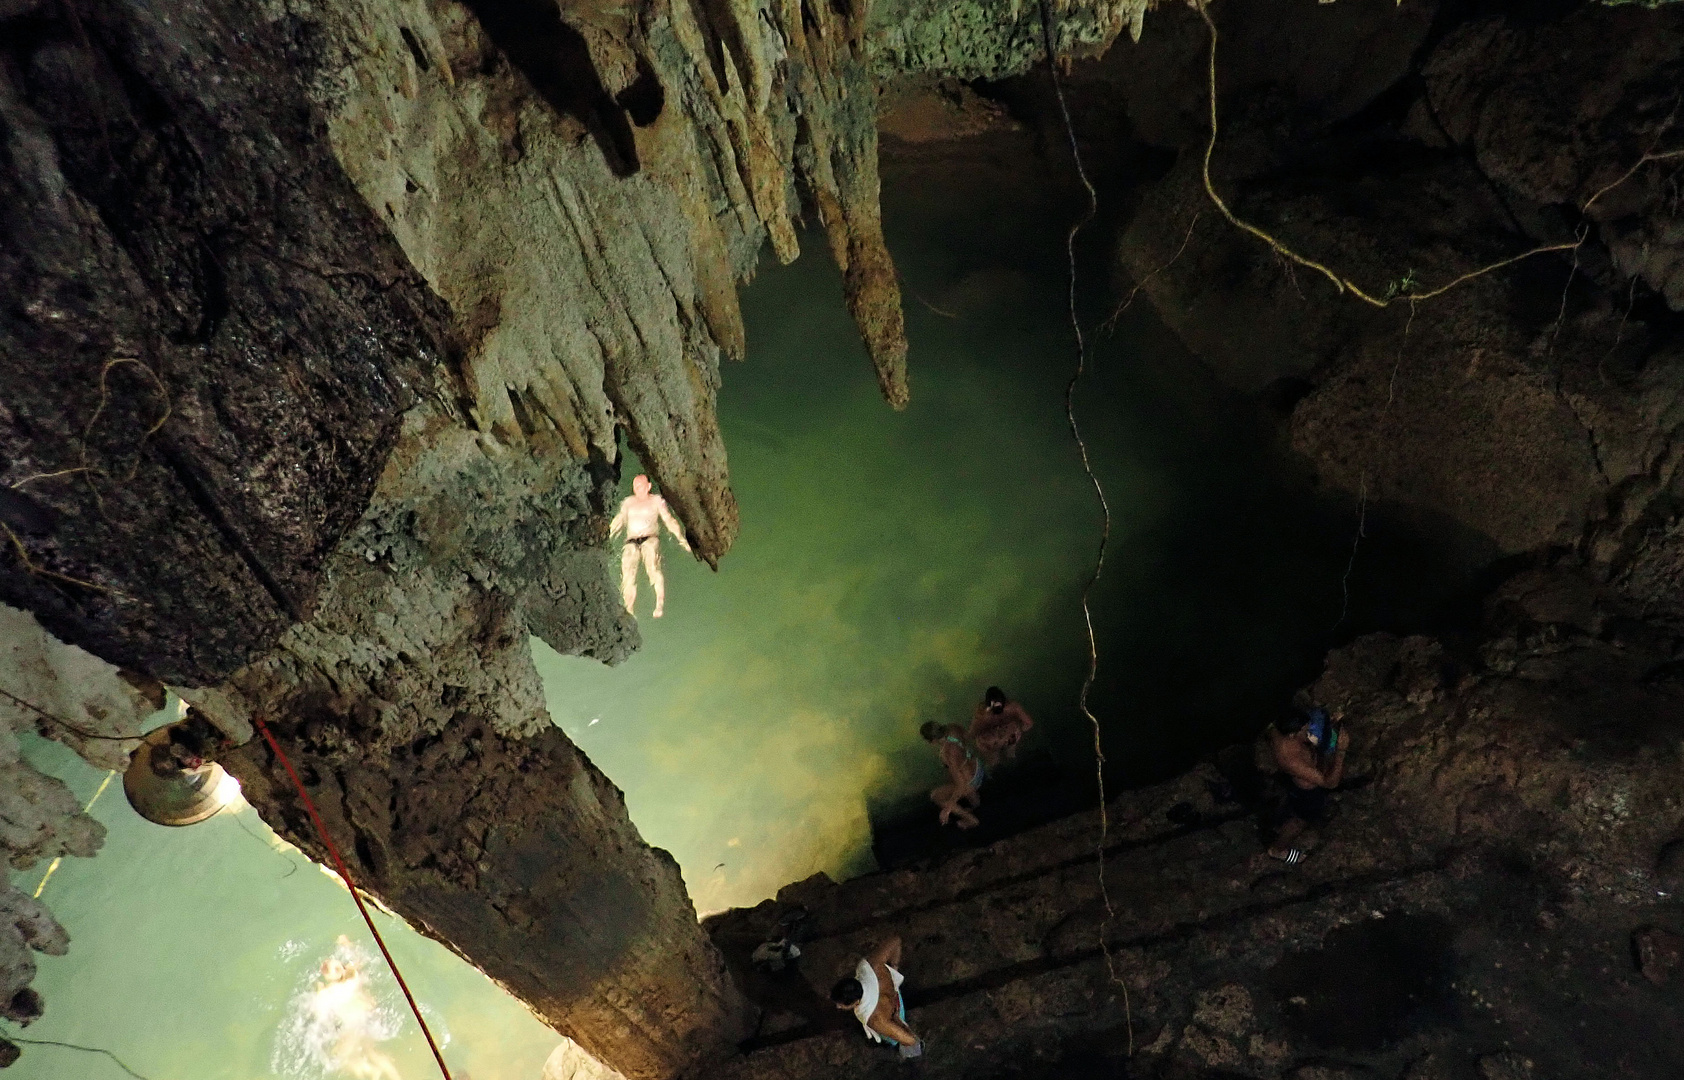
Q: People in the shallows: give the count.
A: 2